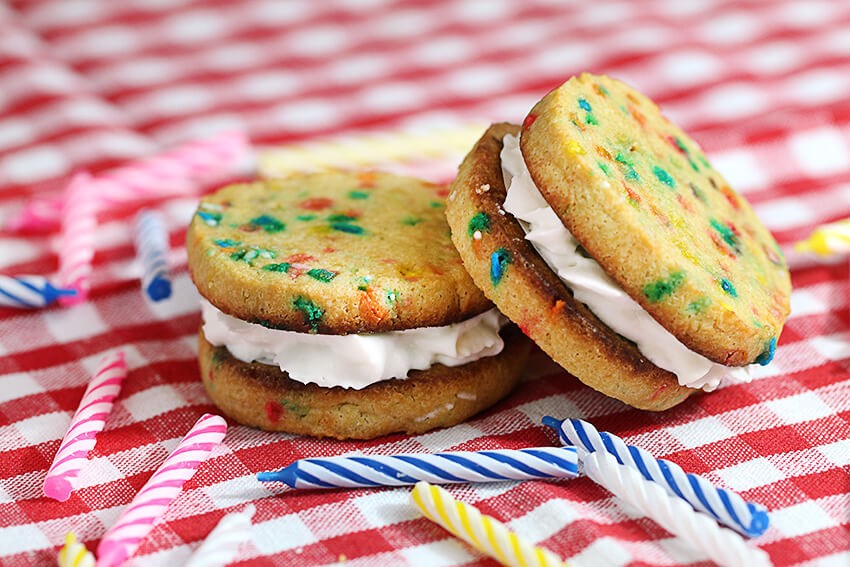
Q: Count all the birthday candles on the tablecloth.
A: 14